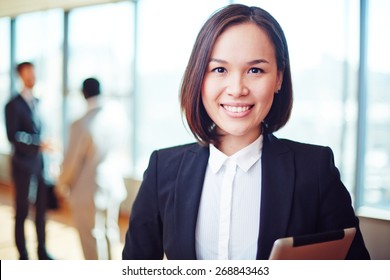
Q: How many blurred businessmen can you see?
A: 2